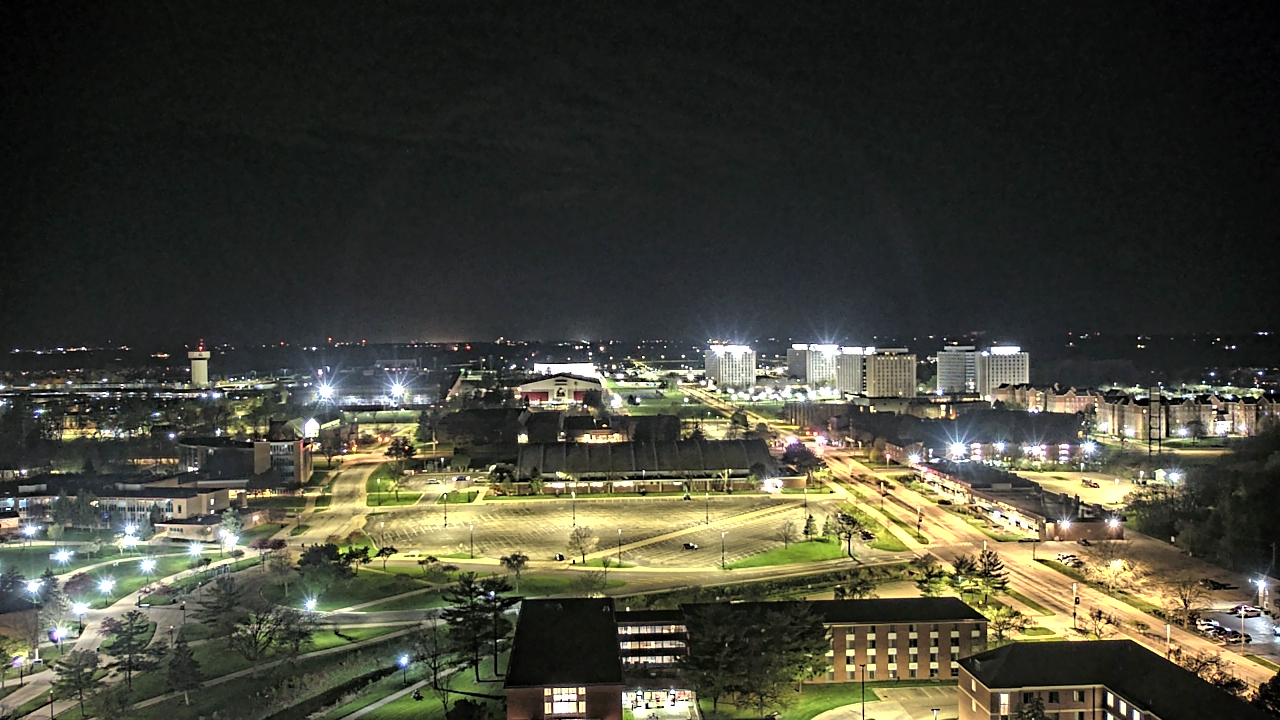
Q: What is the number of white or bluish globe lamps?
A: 15